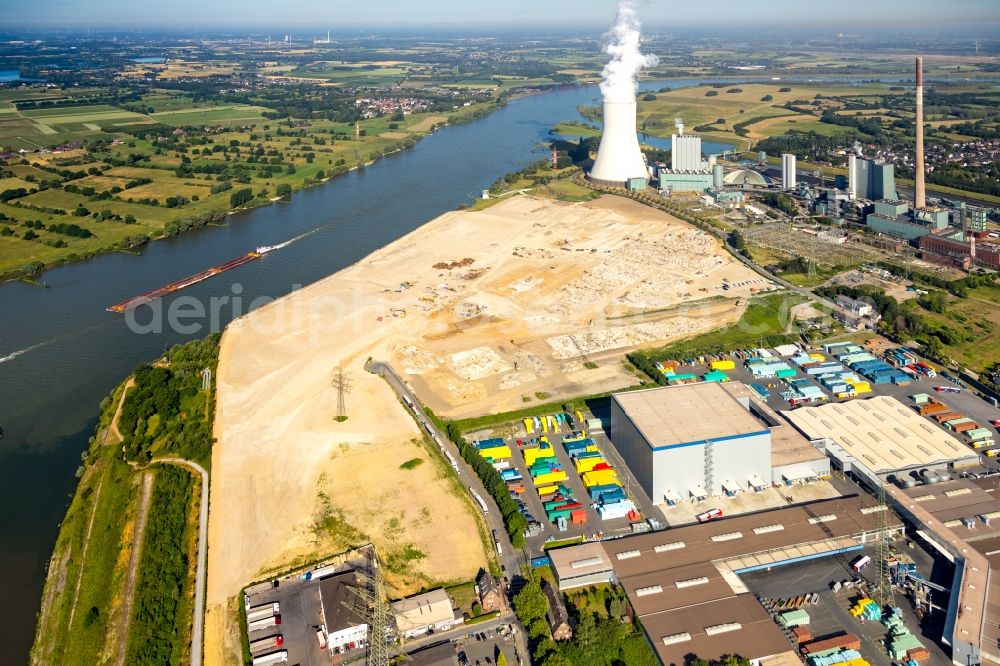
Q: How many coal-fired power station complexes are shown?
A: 1